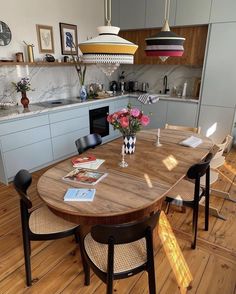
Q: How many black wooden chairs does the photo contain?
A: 4